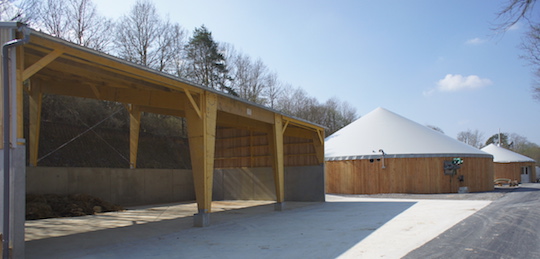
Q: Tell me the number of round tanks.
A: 2